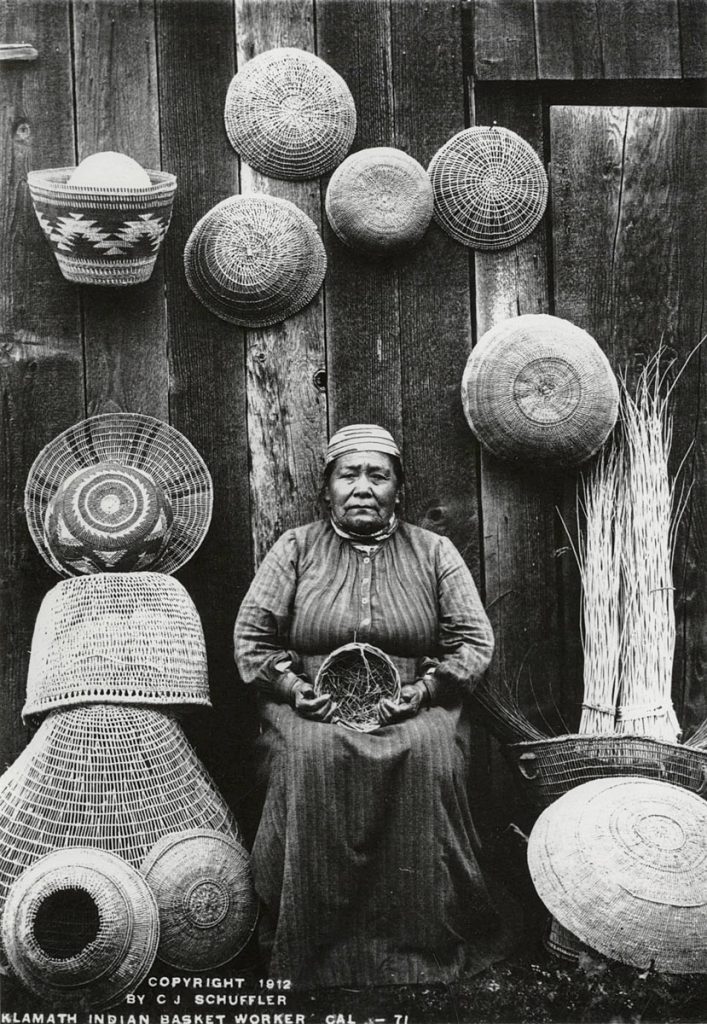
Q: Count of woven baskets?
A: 15